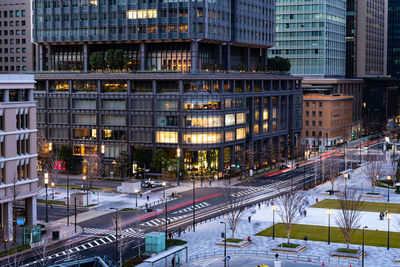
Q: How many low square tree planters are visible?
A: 5